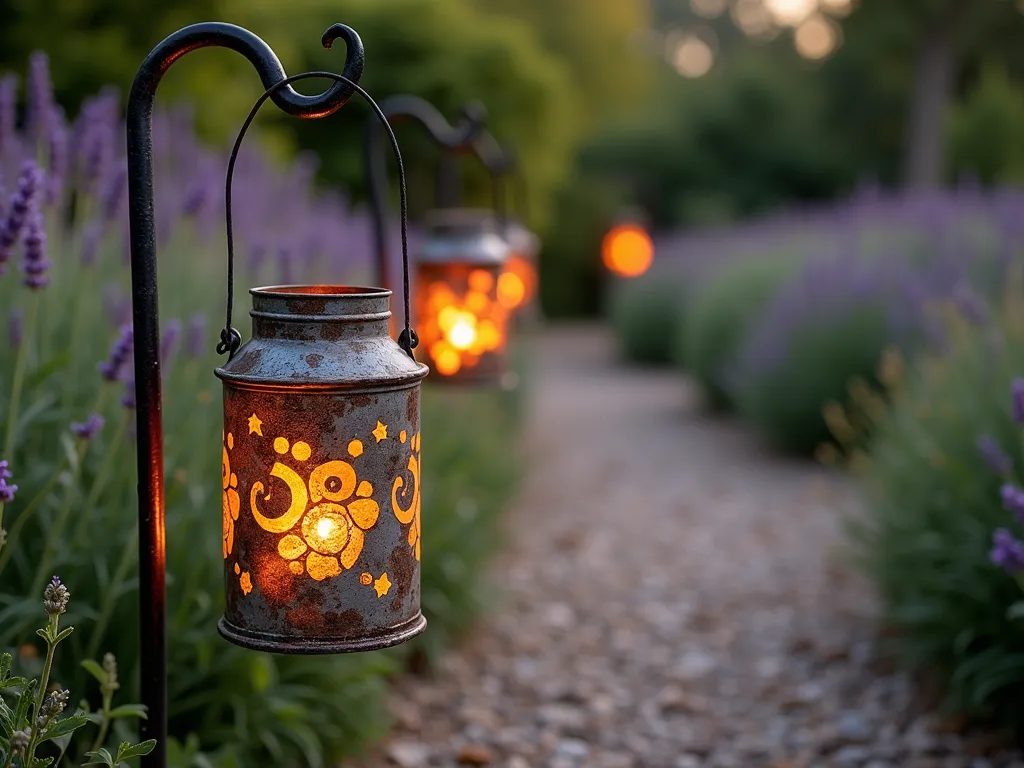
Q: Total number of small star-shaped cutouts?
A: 4